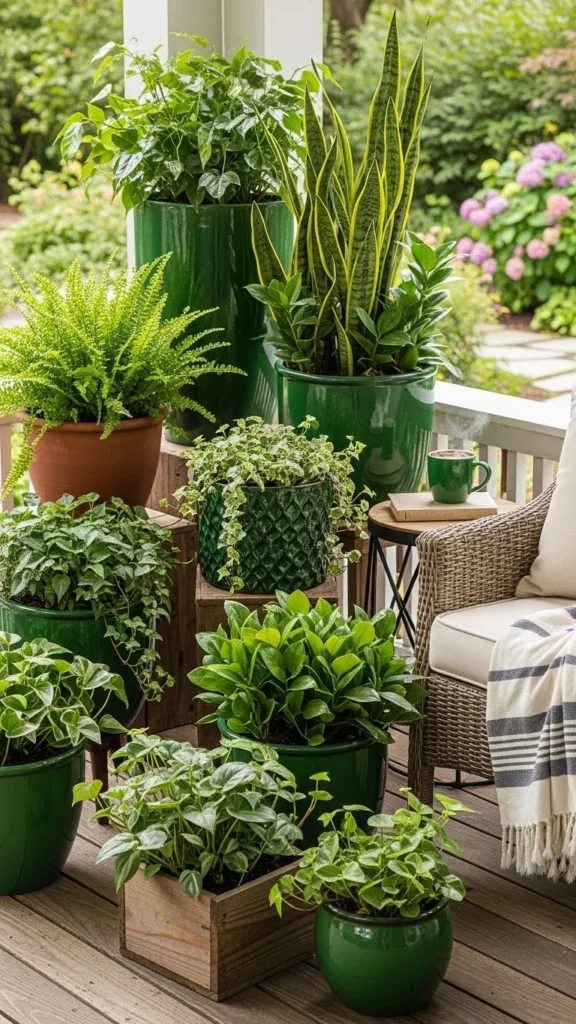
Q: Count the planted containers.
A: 9